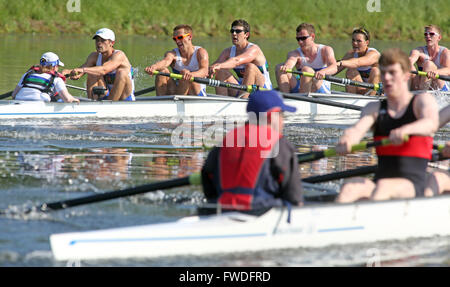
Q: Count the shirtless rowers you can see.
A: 0